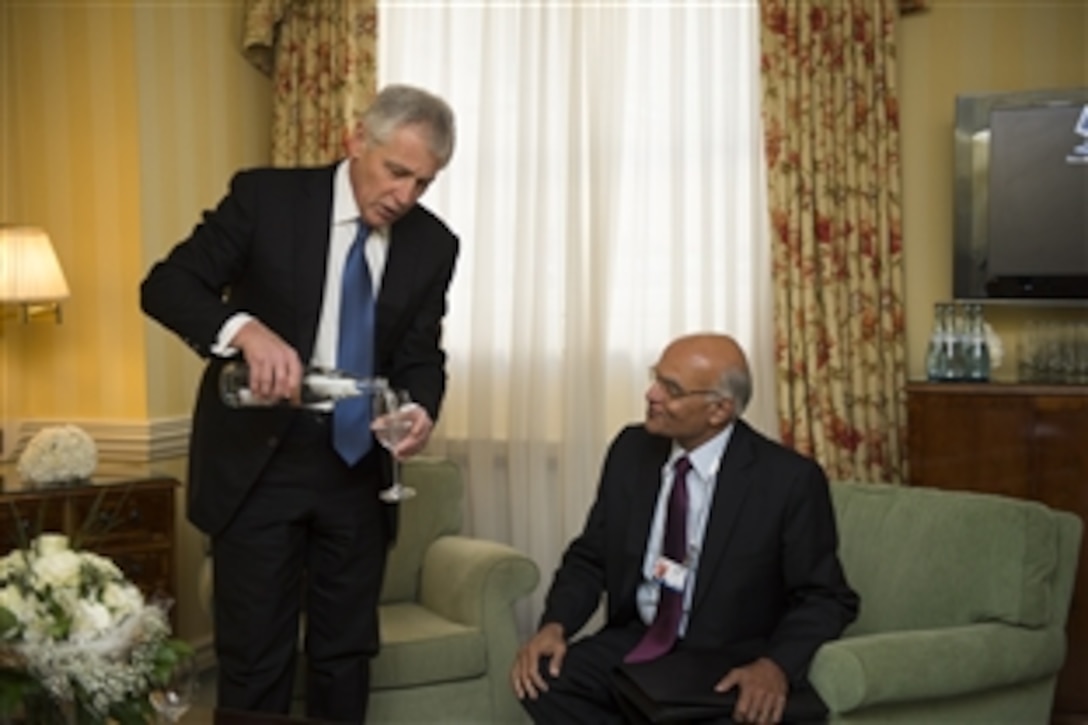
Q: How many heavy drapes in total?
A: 2